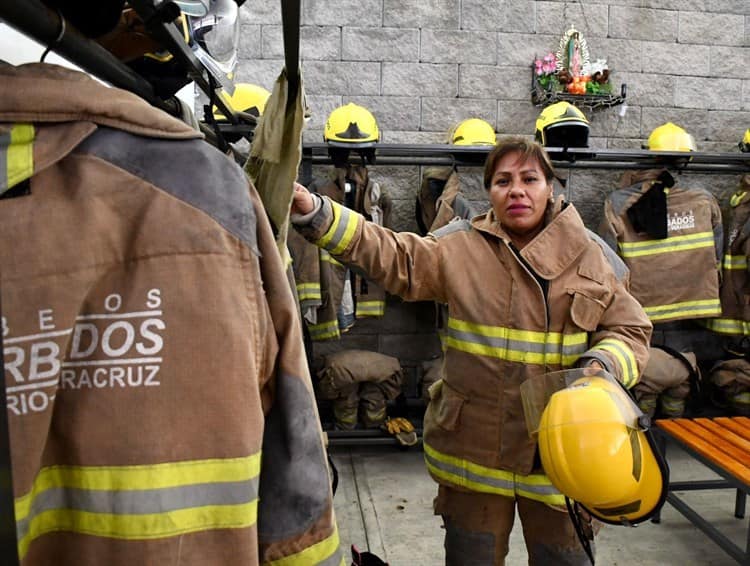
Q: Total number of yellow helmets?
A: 7